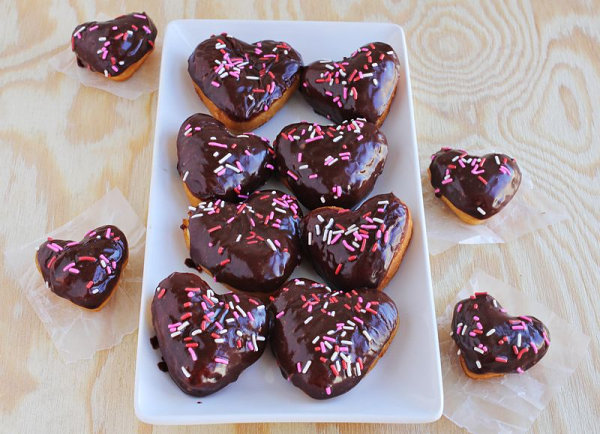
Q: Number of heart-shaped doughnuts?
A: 12